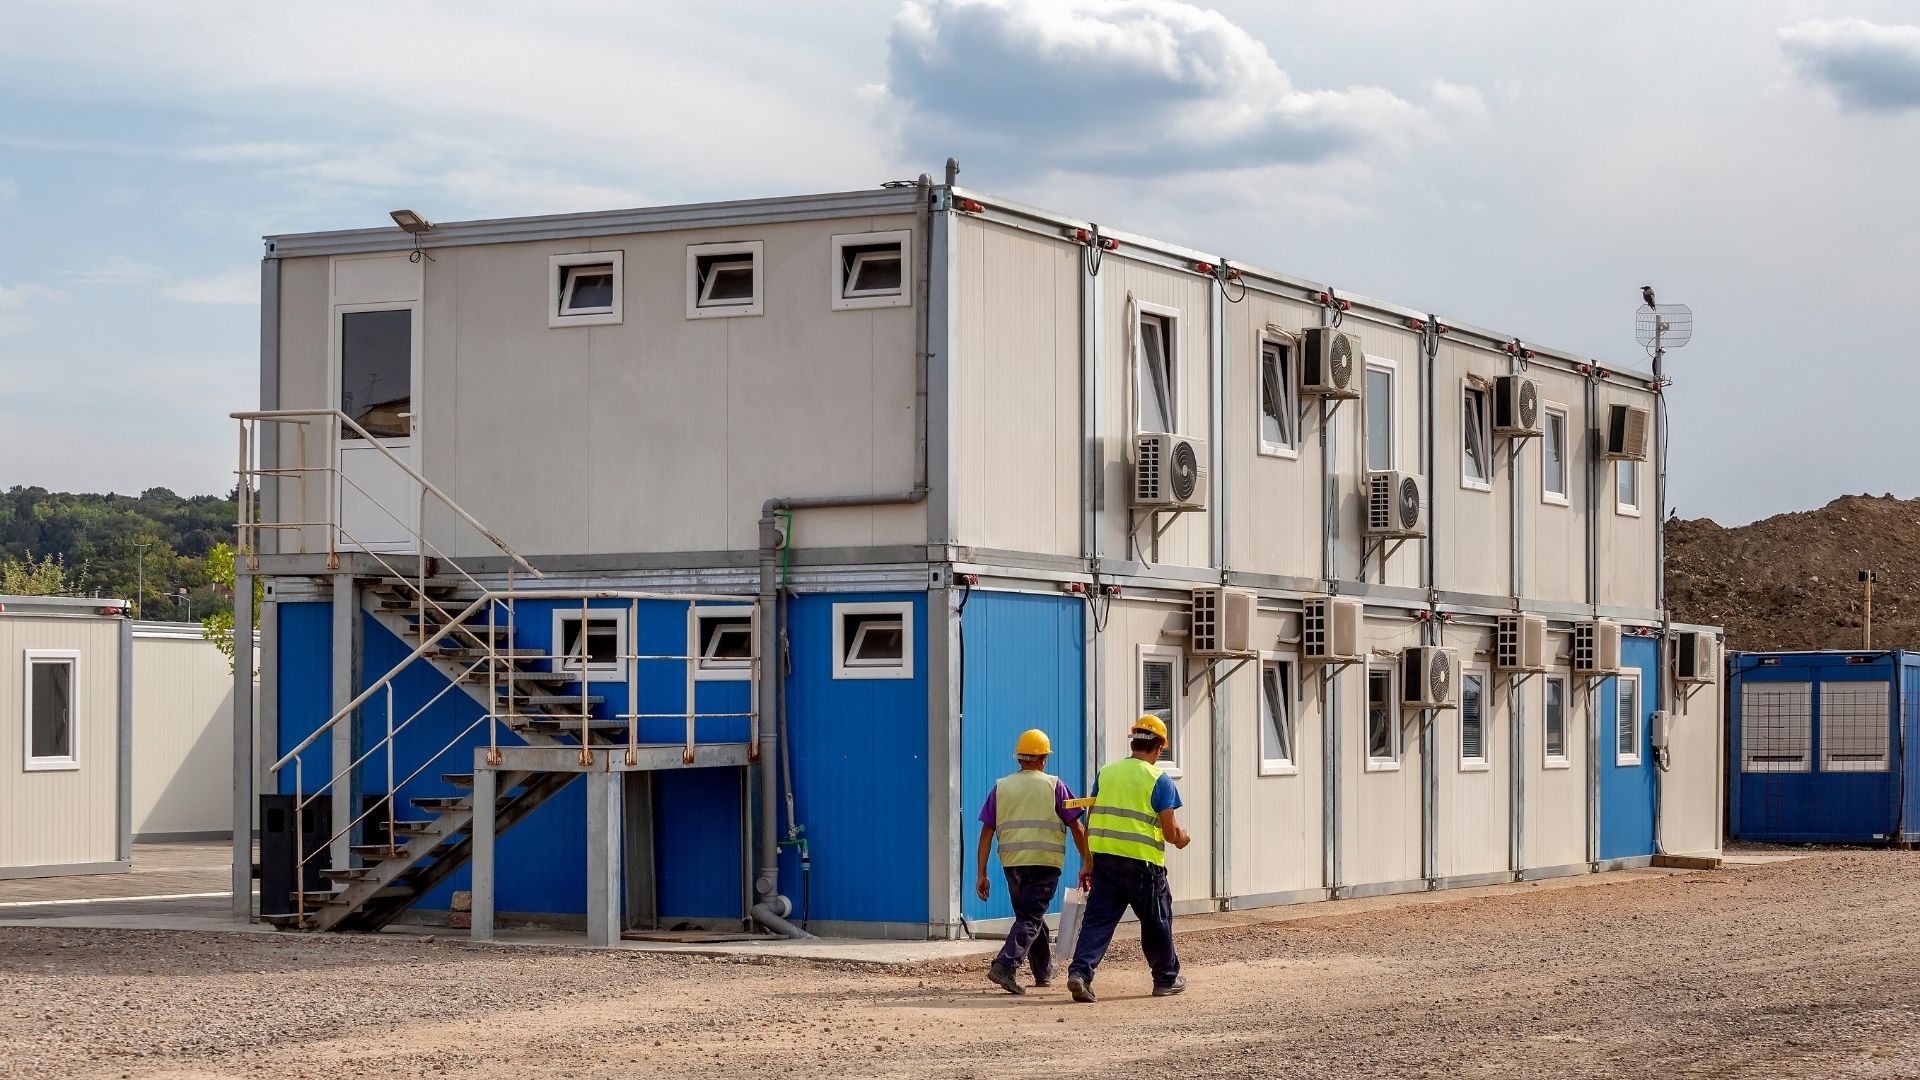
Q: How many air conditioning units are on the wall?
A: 11